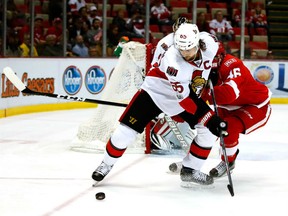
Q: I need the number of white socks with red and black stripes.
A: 2